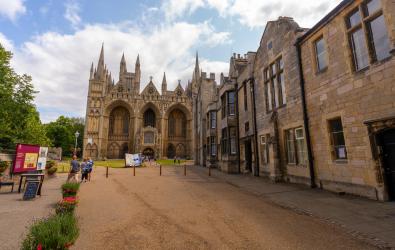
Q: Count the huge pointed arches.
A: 3